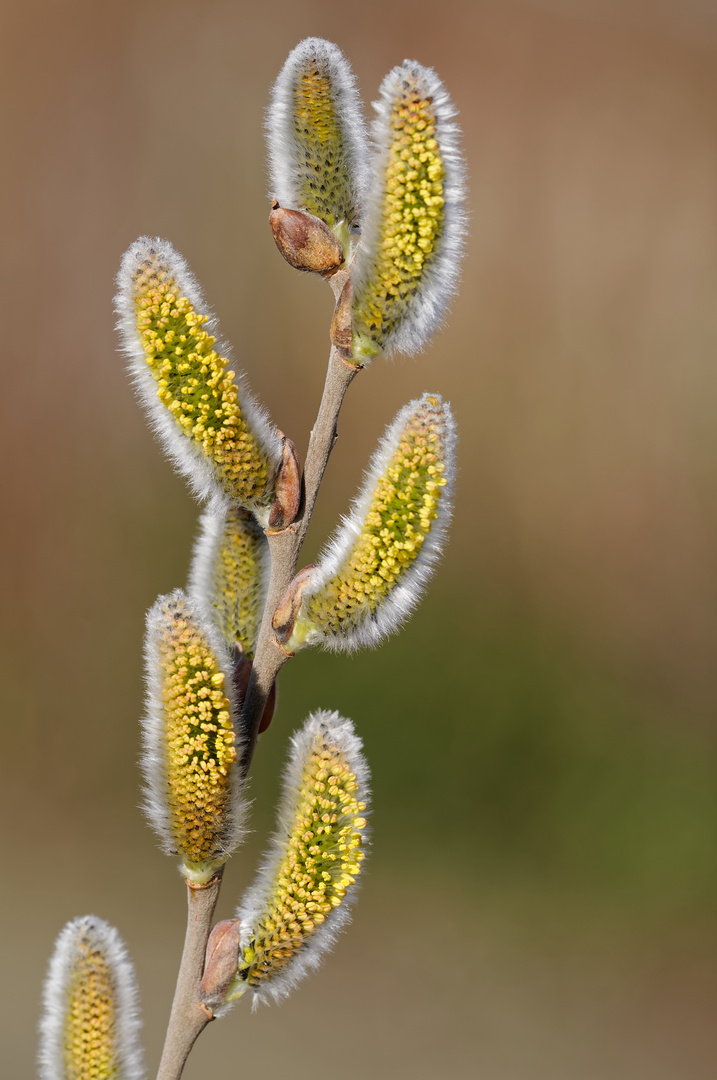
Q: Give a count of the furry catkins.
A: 8